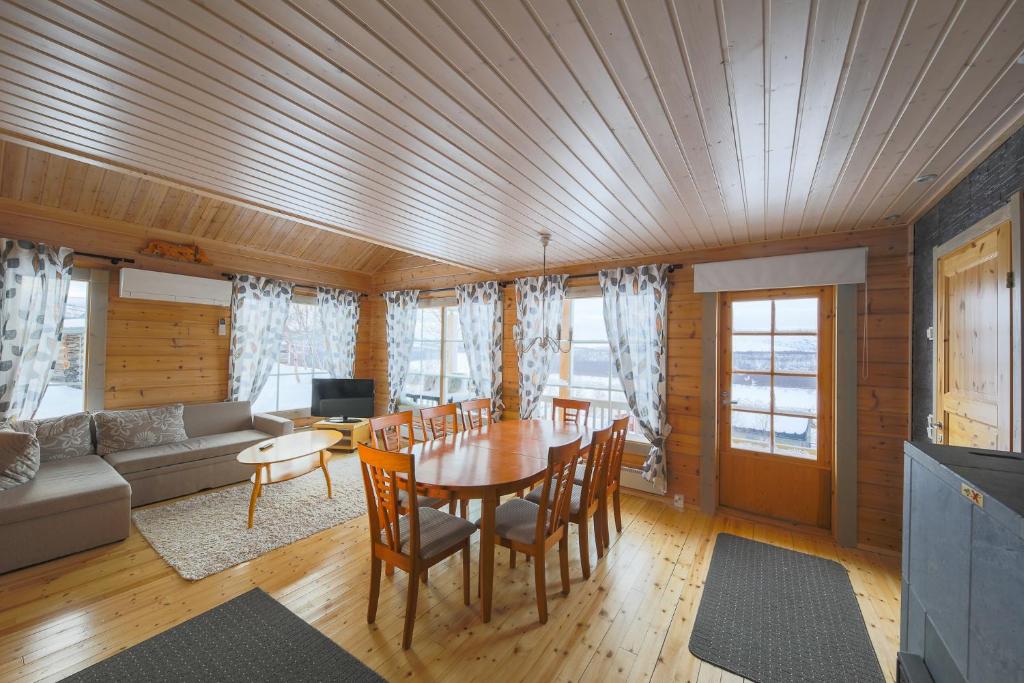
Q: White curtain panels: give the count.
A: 7